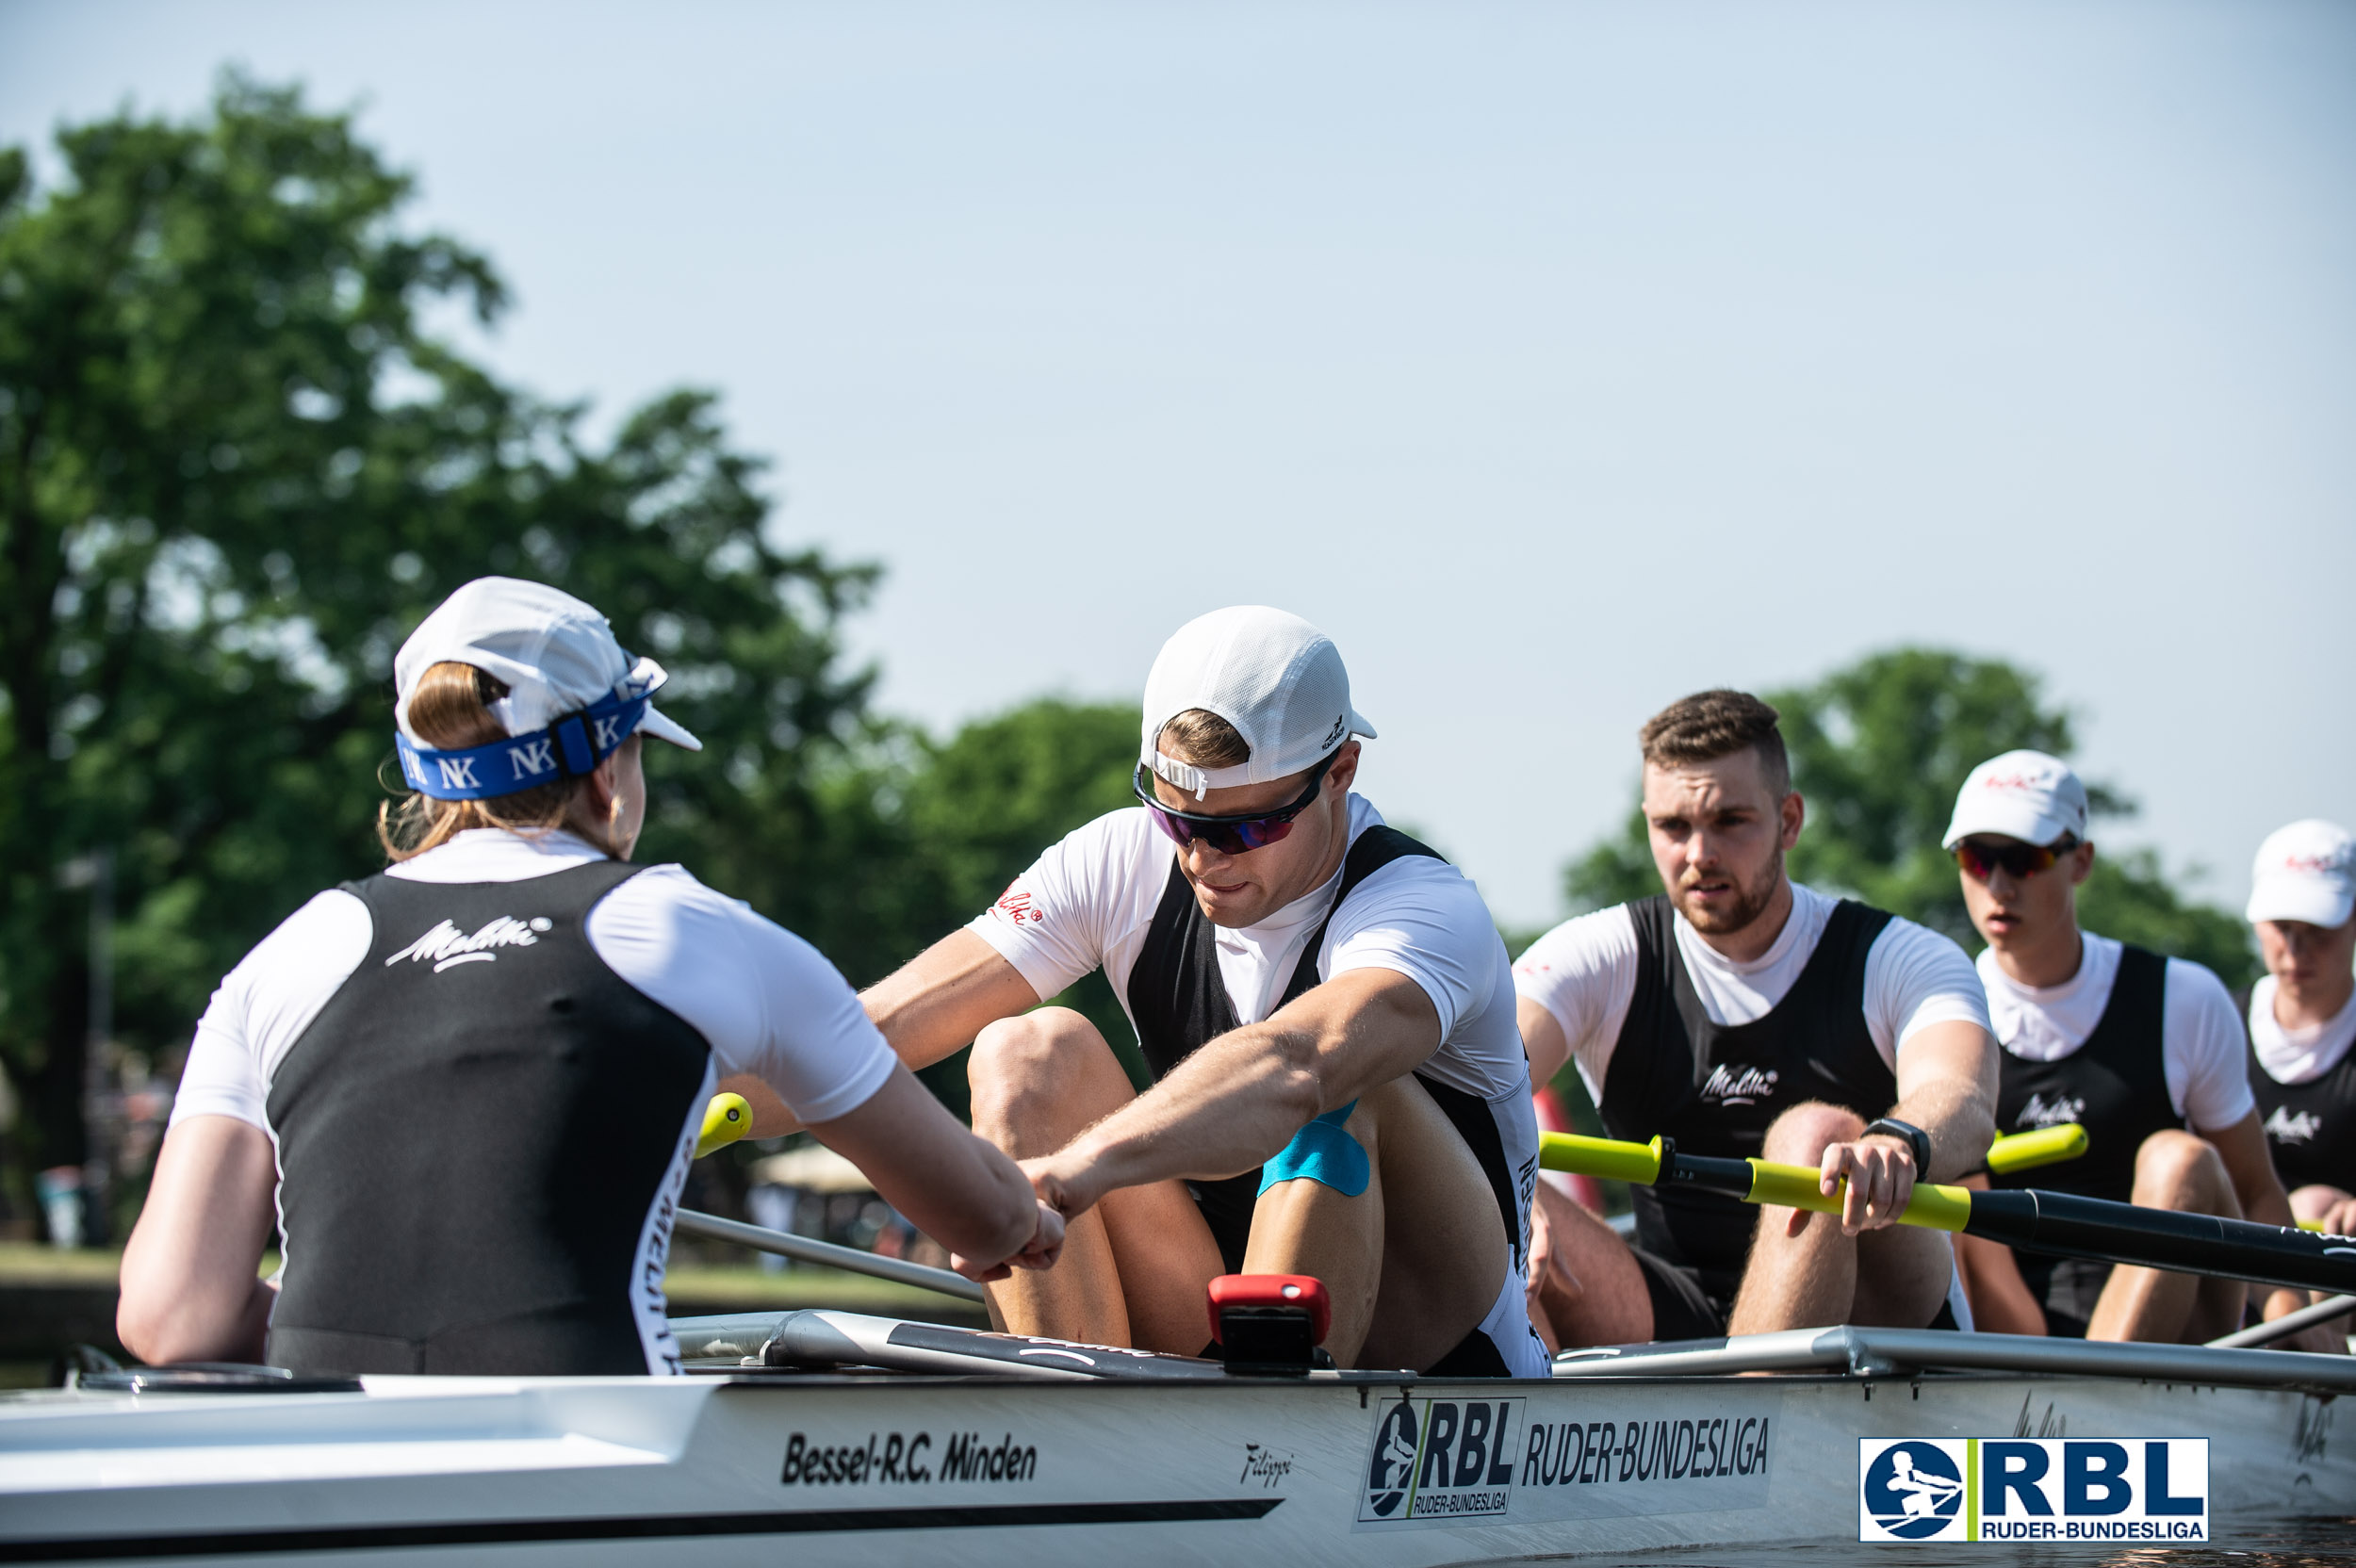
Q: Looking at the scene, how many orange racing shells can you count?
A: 0